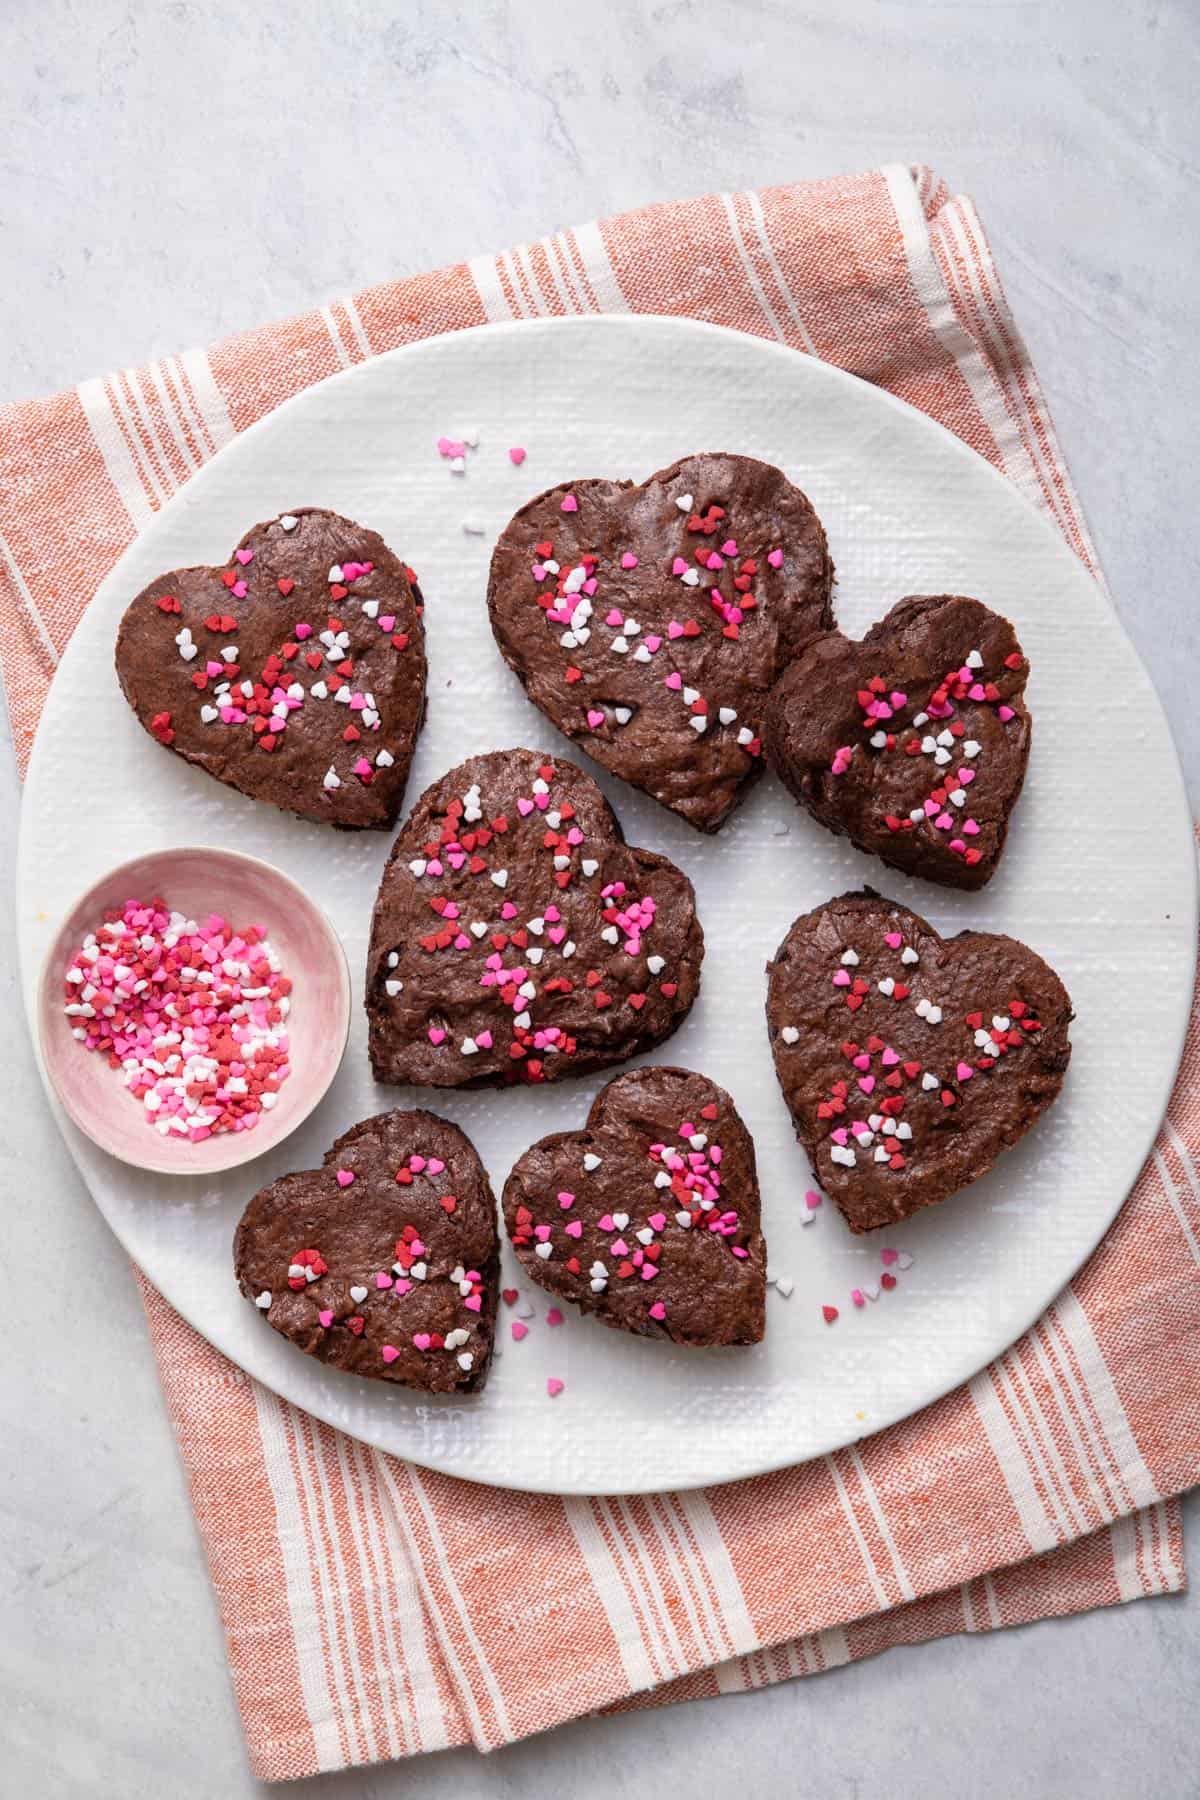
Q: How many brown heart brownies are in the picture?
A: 7